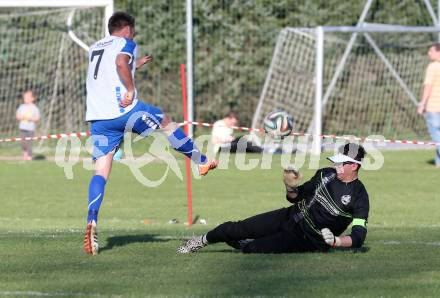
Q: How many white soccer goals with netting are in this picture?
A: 2